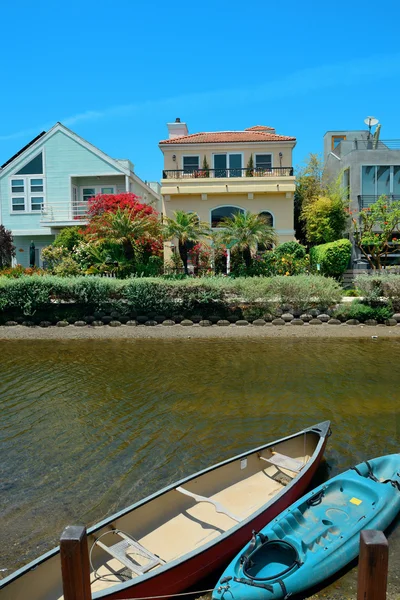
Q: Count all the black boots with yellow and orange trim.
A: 0